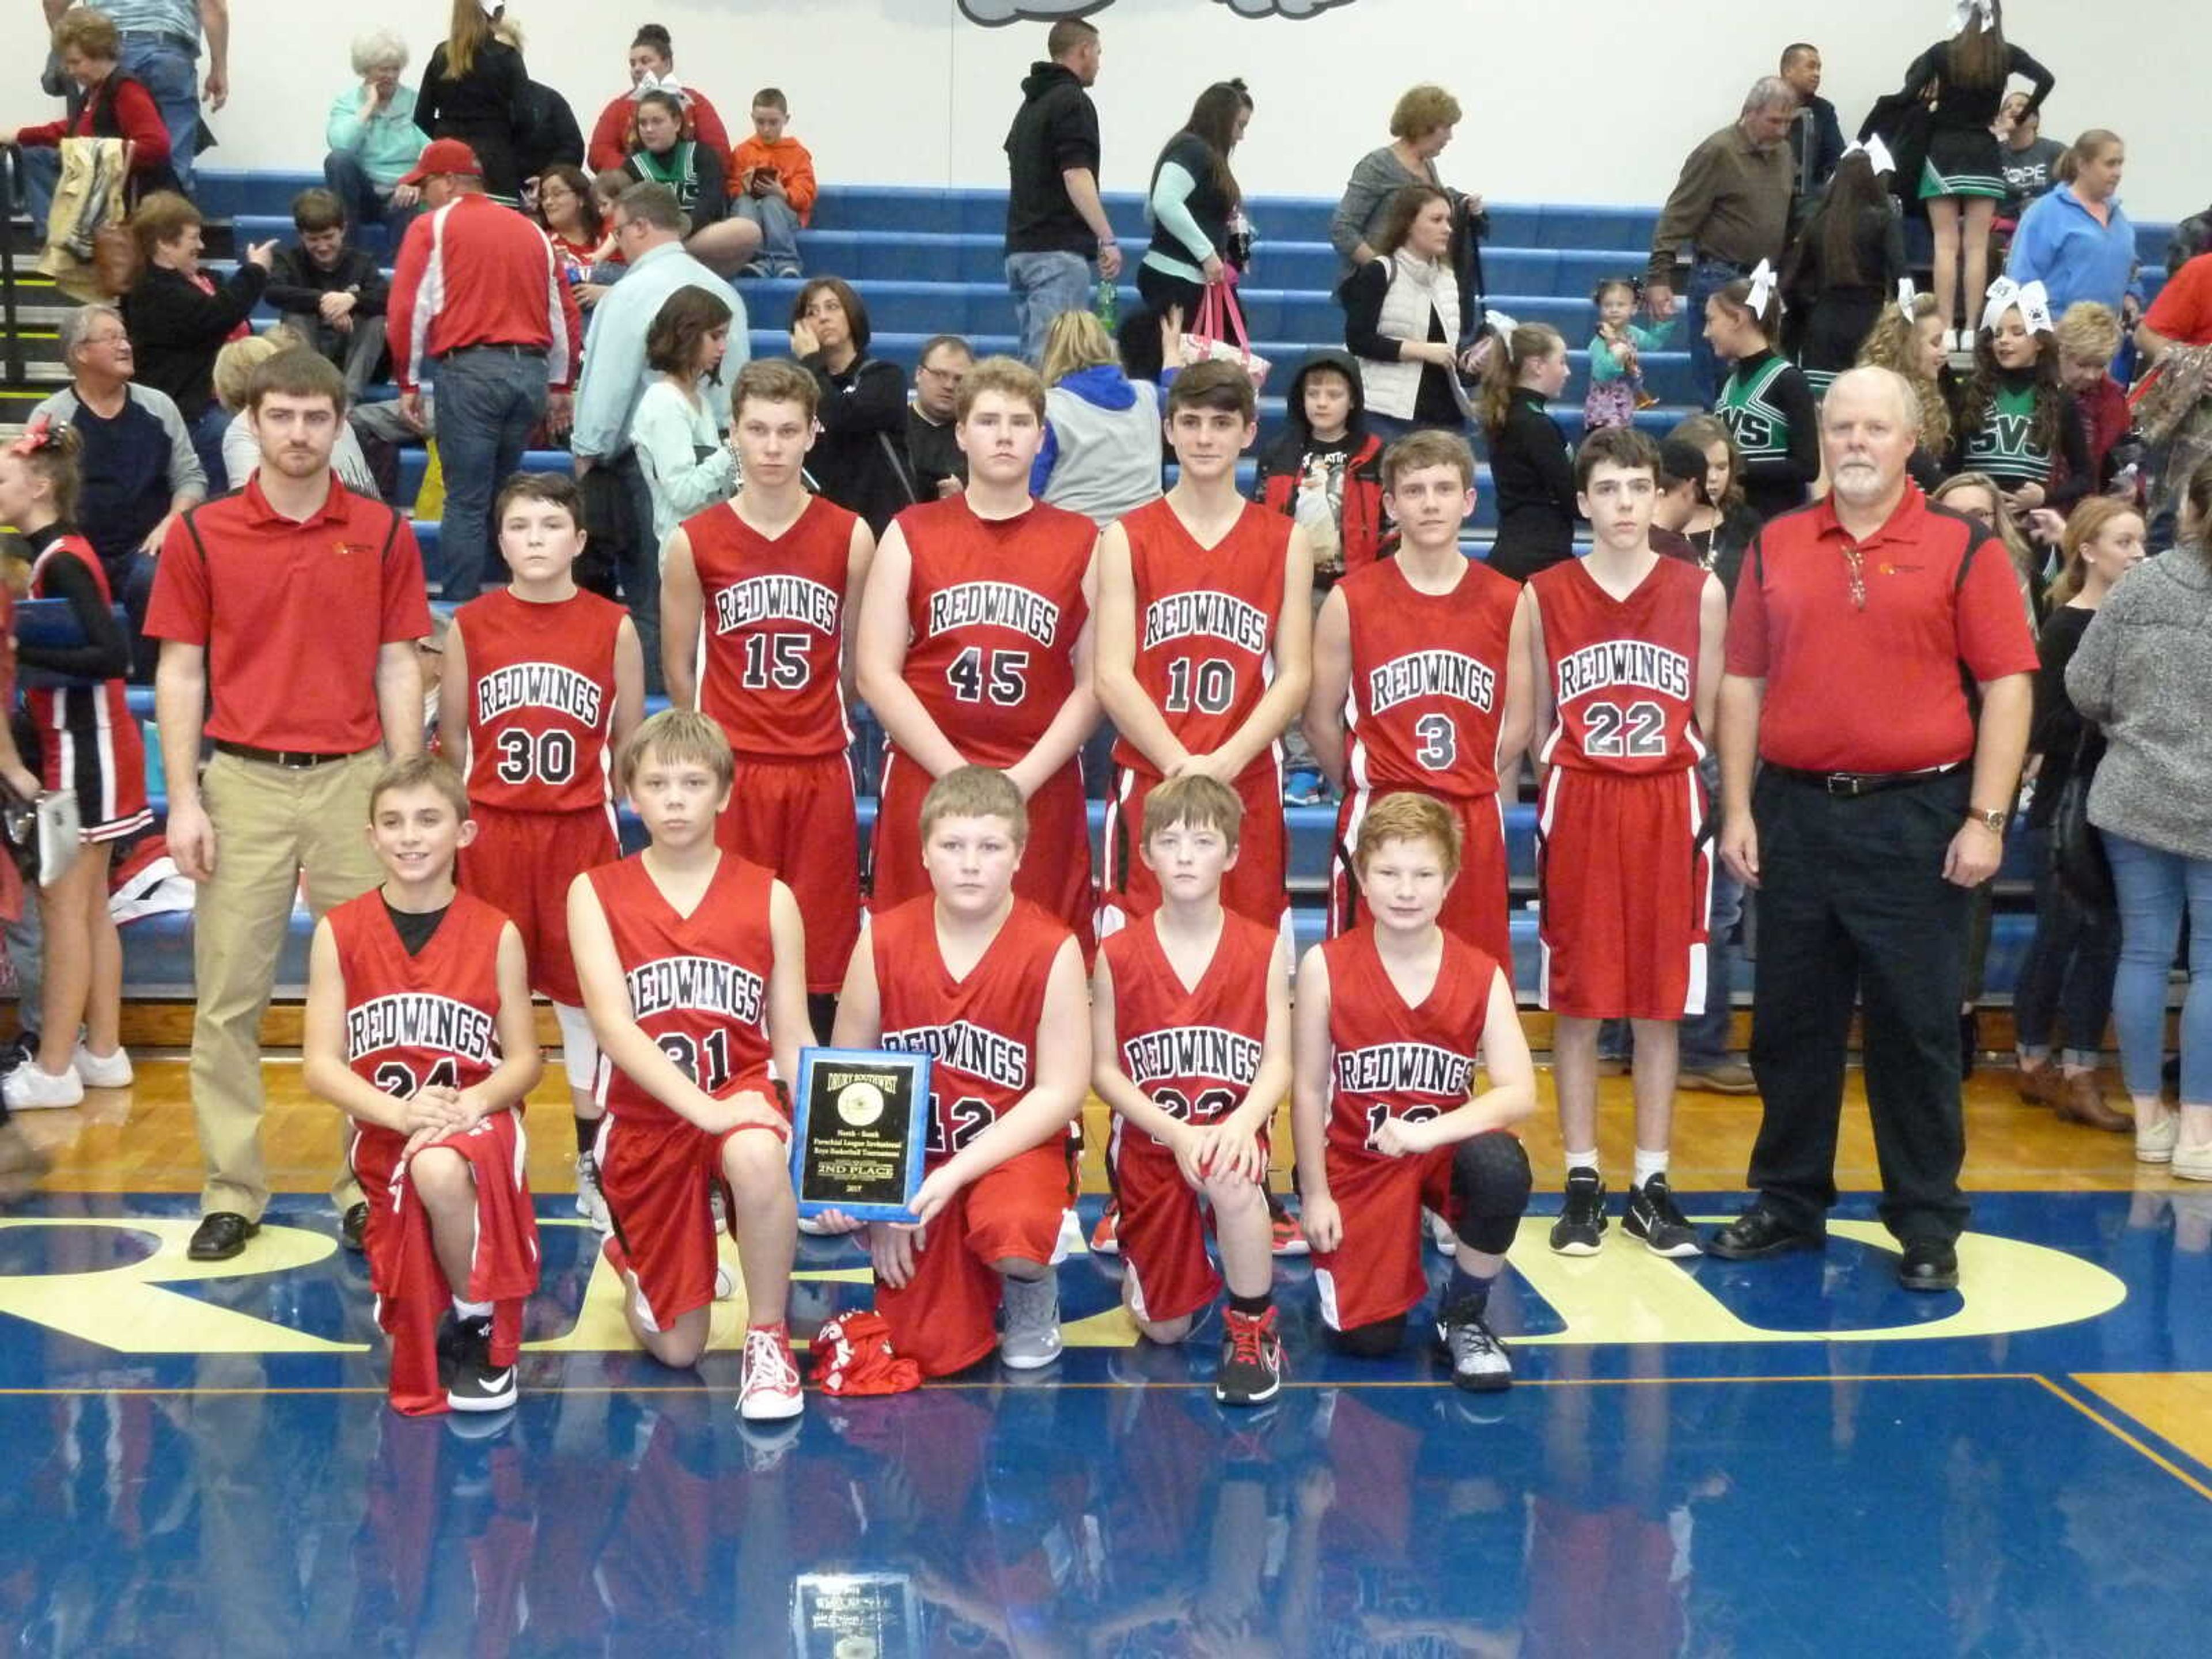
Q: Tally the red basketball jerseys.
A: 11